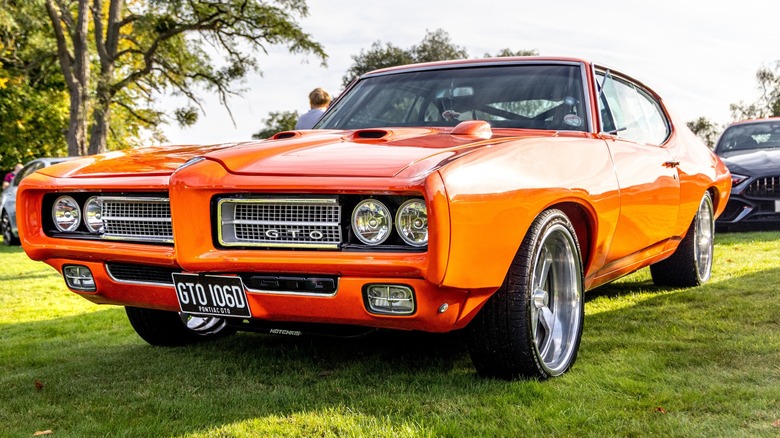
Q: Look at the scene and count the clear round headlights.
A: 4